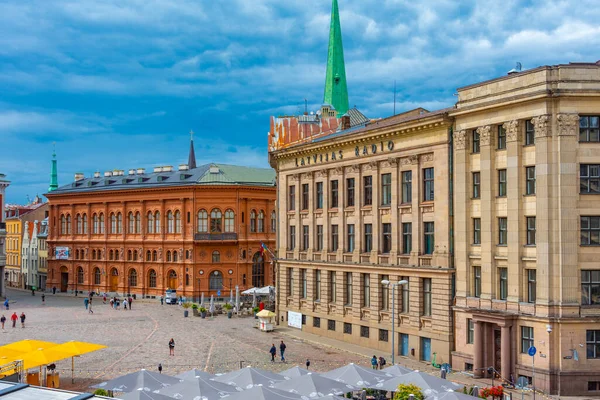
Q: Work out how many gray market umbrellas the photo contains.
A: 13